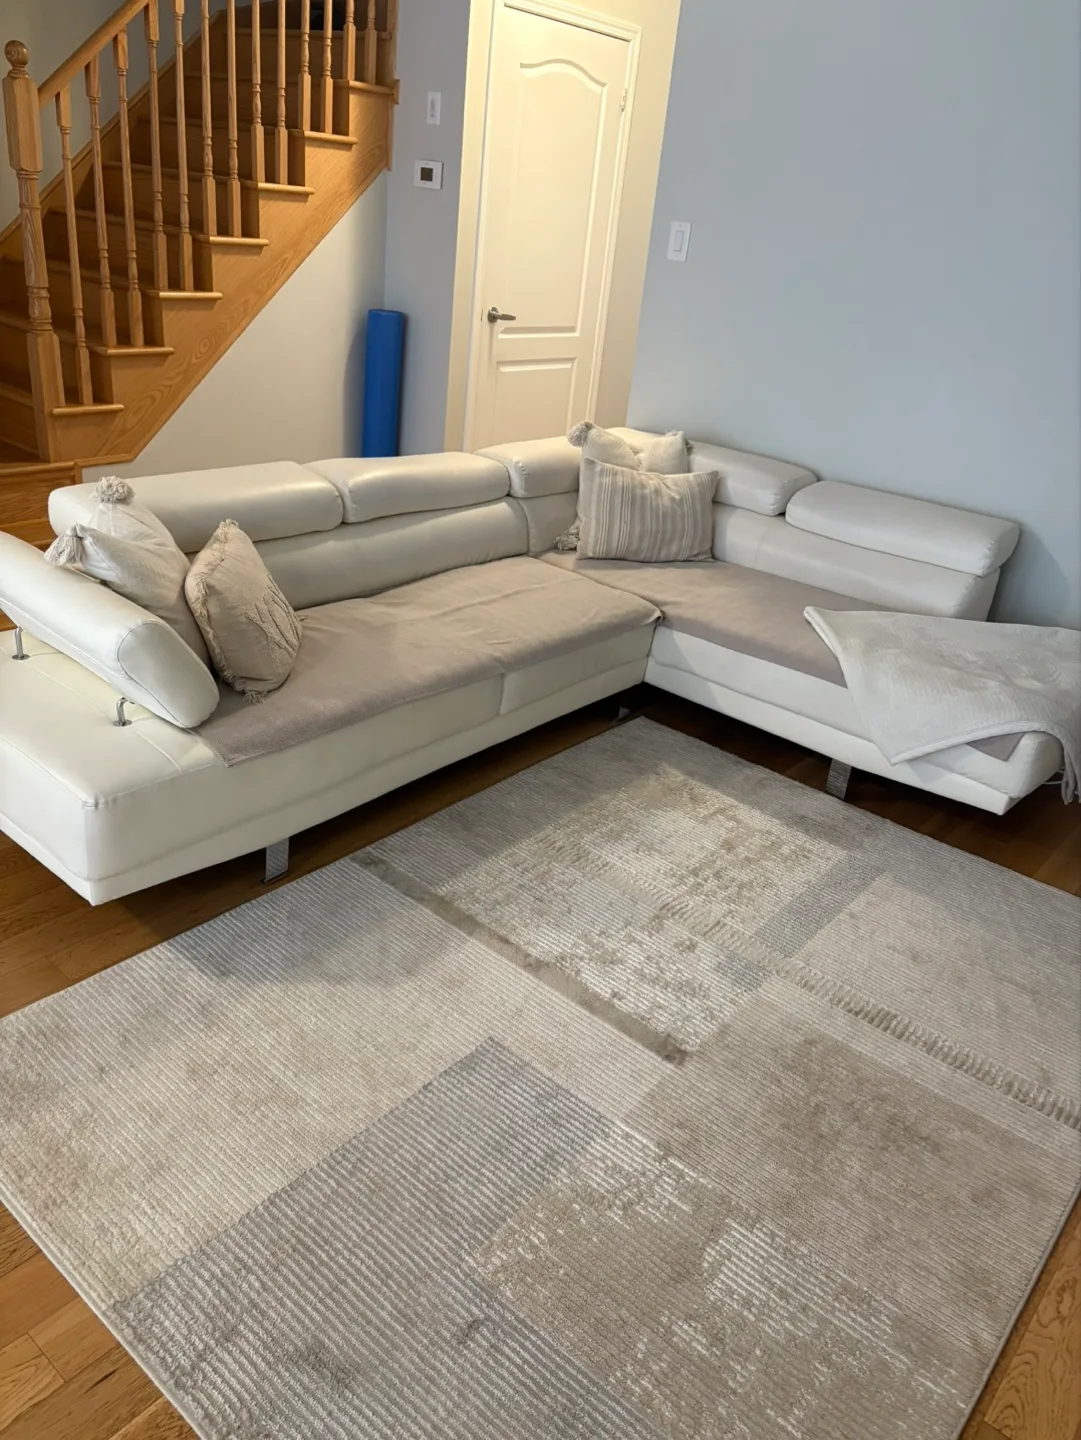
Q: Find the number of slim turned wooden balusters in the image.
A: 13